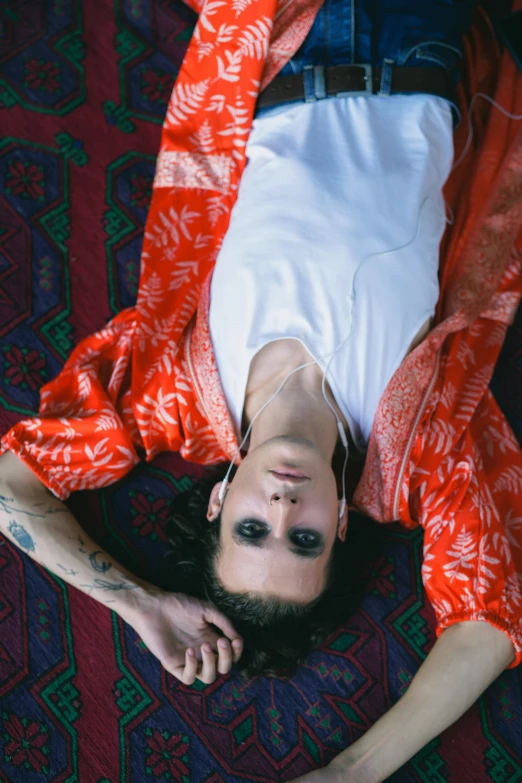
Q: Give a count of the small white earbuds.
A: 2